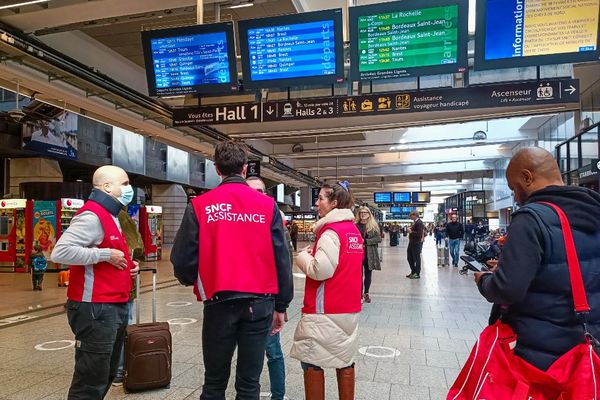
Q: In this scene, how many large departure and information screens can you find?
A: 4